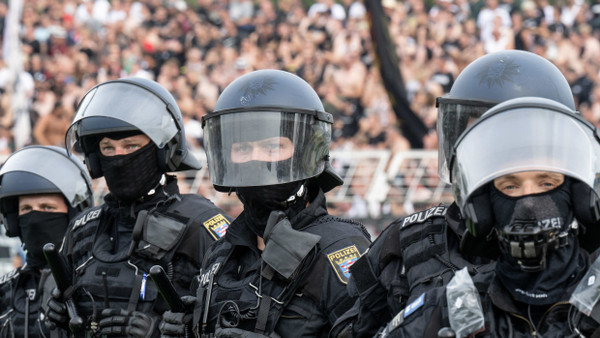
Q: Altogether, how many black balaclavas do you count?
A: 4